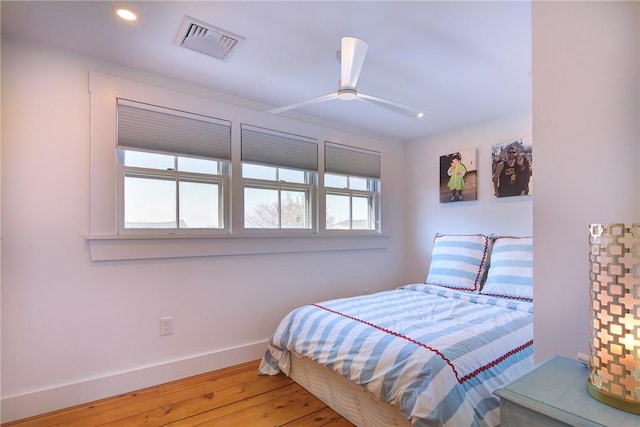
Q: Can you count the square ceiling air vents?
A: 1